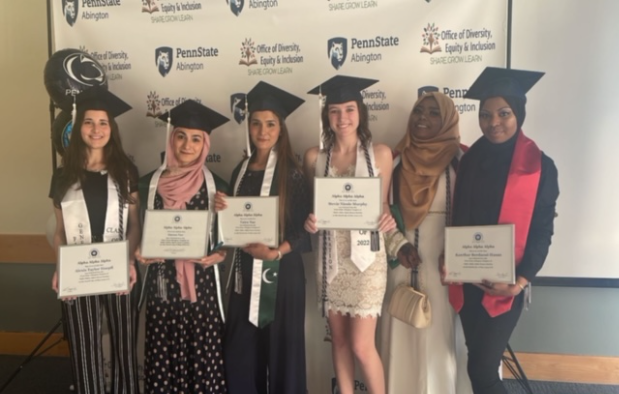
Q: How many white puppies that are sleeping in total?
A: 0